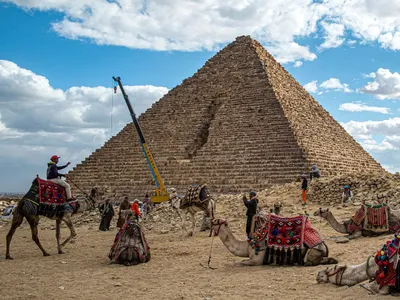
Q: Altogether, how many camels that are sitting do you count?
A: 4